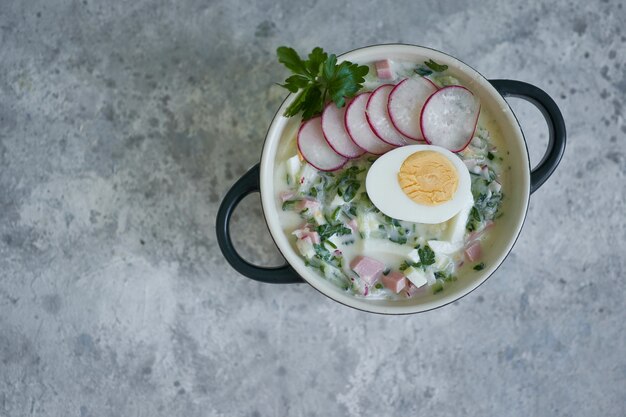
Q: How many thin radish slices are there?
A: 6